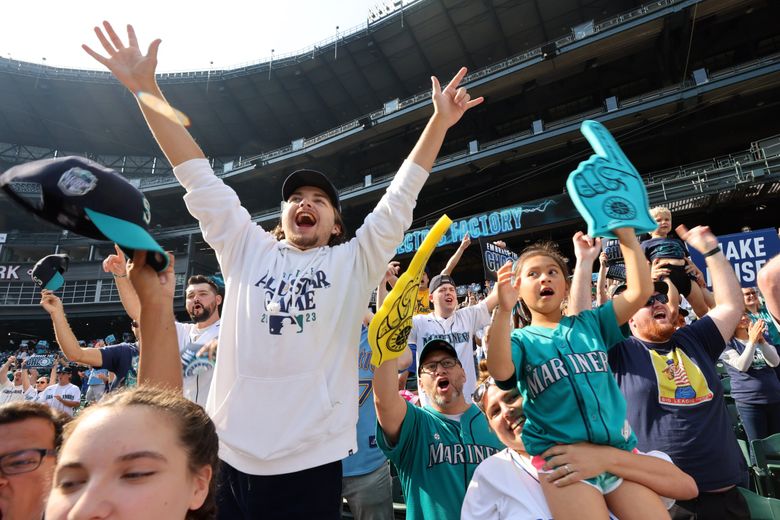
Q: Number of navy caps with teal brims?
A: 2